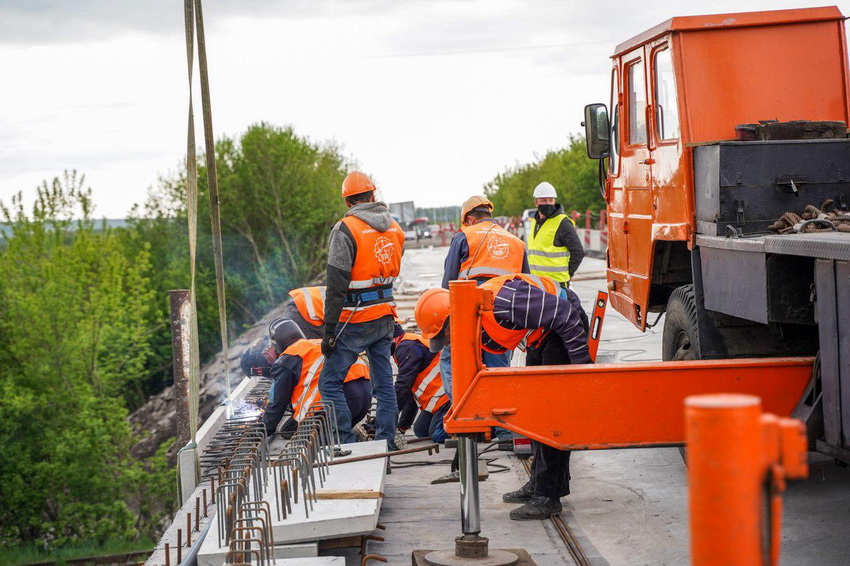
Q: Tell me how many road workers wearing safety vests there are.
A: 7